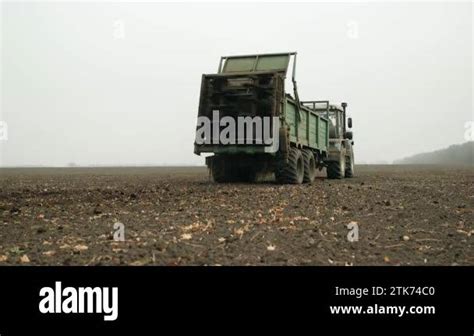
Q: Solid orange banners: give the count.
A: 0